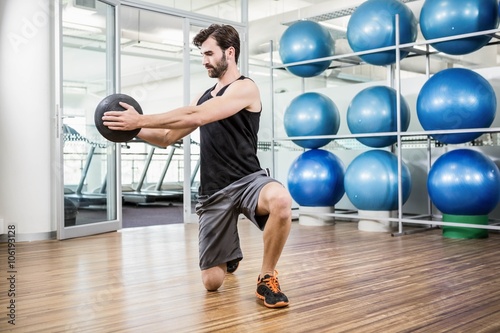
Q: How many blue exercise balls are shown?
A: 9